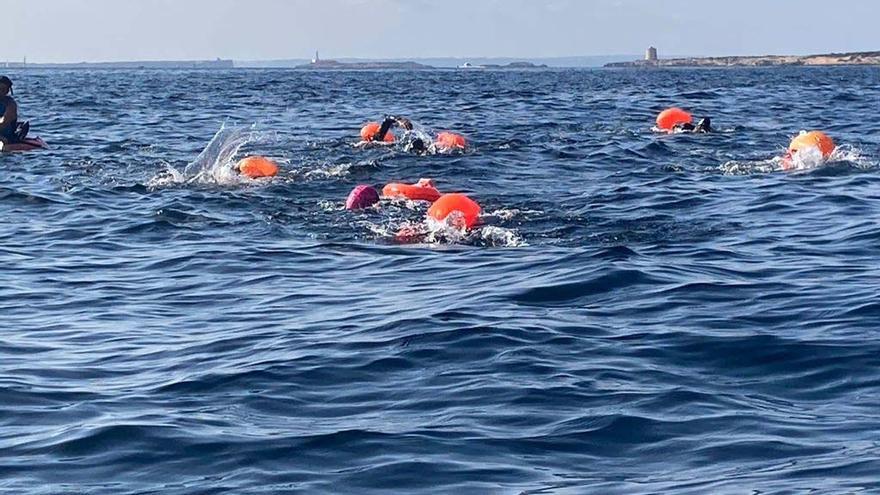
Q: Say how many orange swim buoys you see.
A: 7